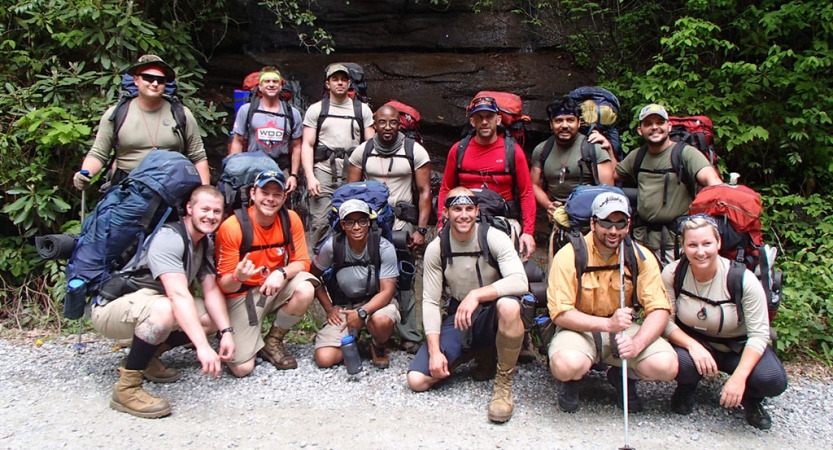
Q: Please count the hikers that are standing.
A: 7